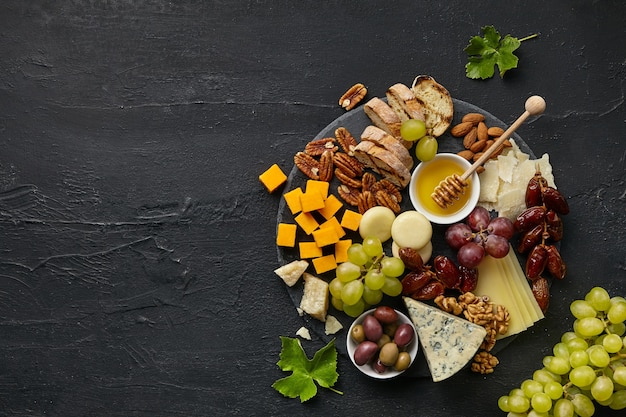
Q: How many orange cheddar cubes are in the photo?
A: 13